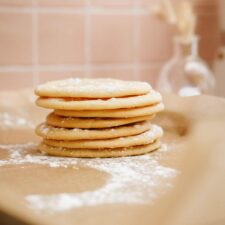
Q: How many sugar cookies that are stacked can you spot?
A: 7